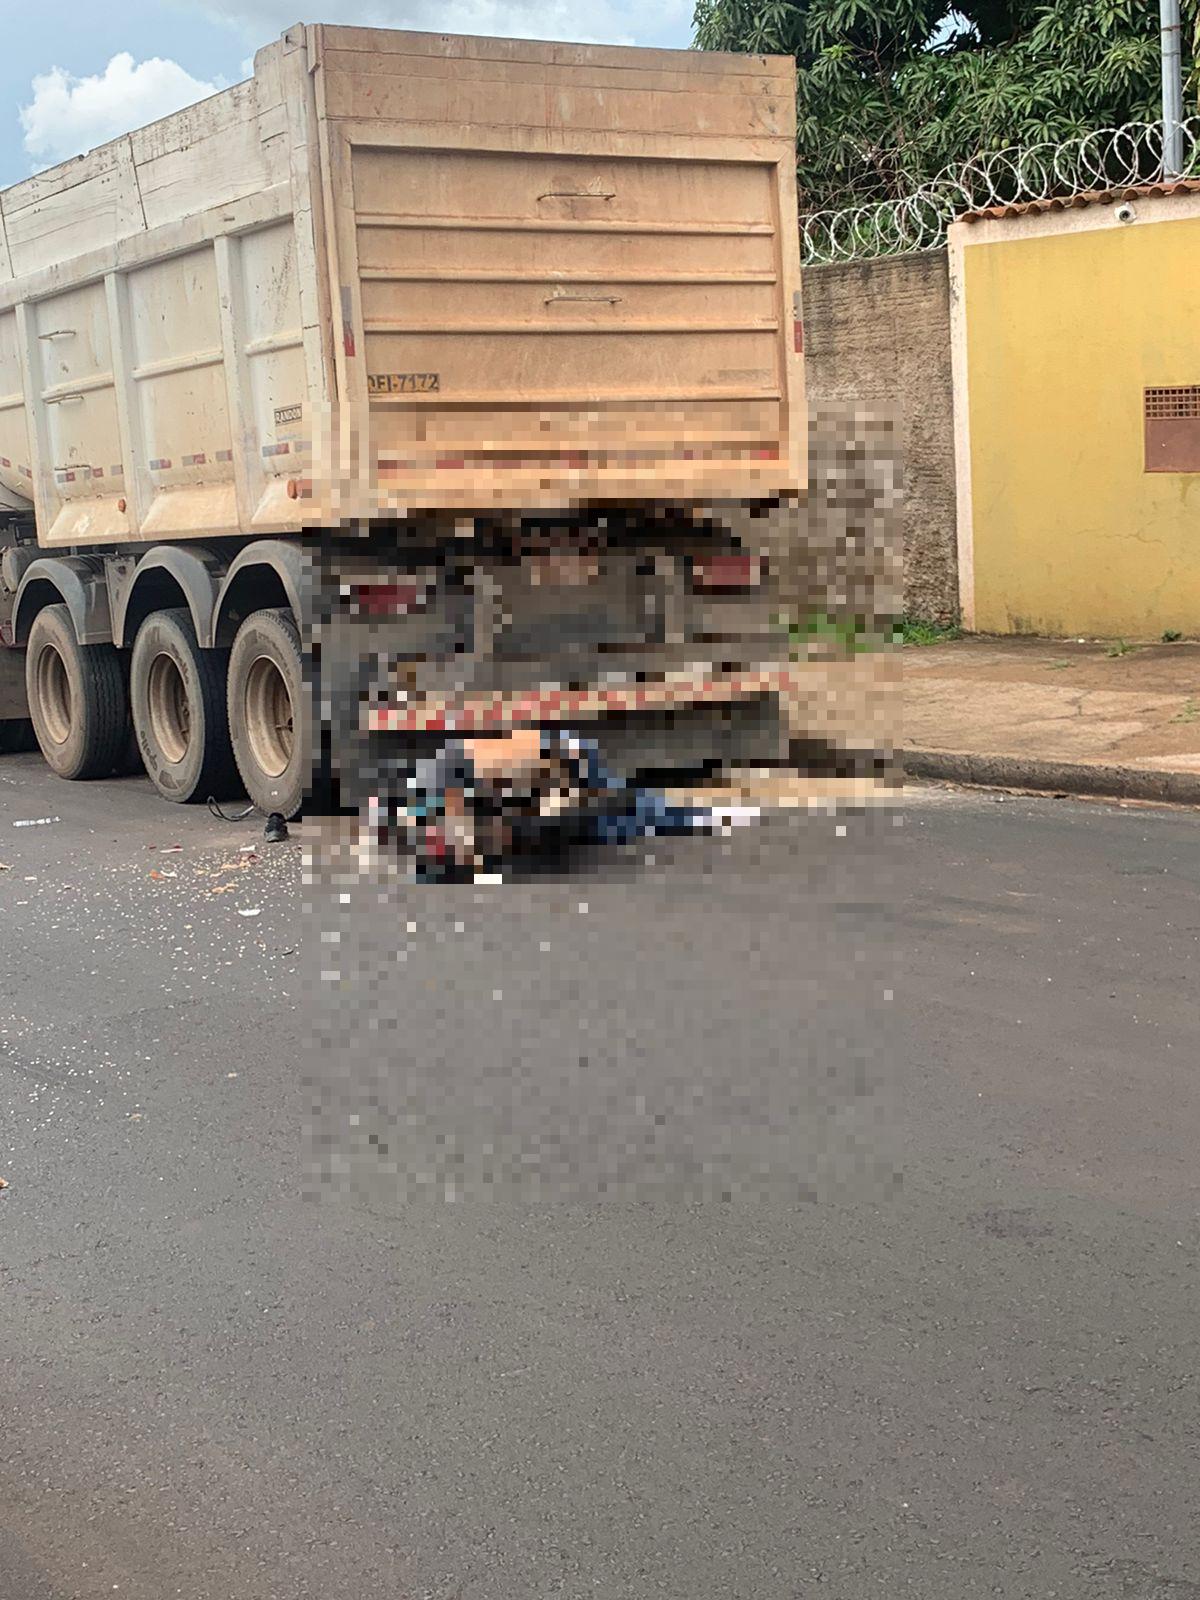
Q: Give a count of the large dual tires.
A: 3